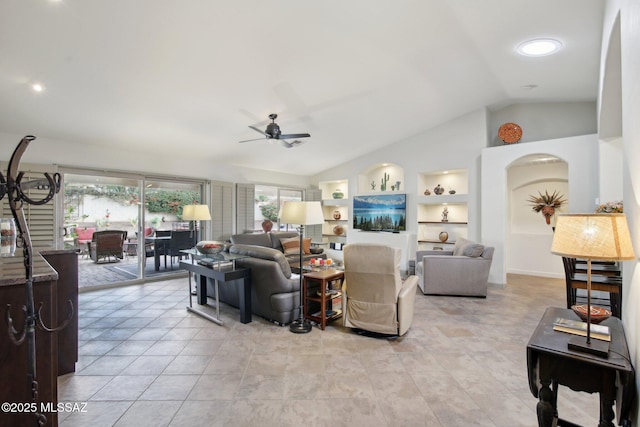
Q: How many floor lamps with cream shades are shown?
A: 2